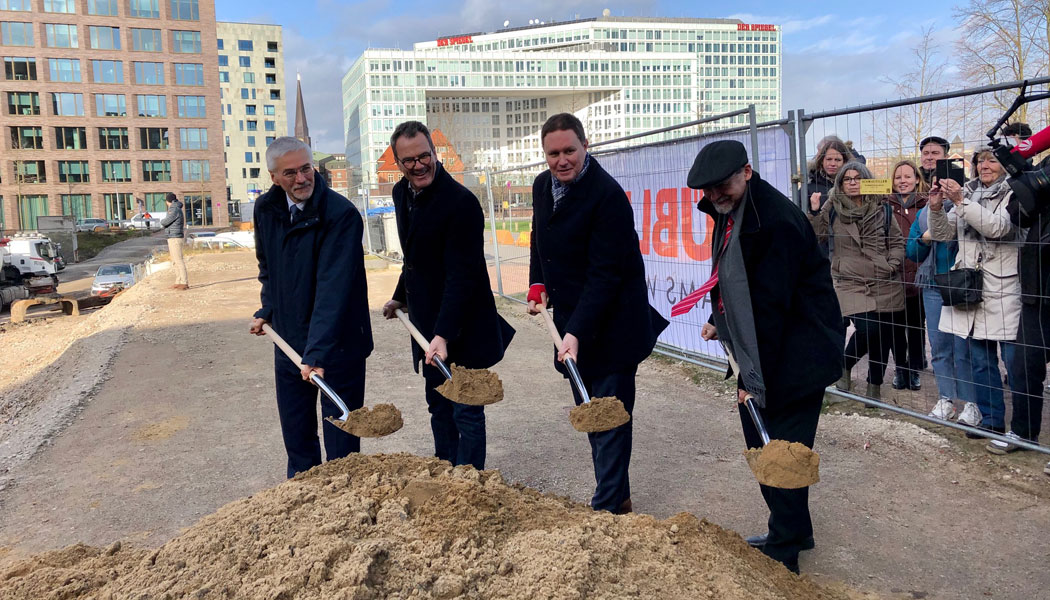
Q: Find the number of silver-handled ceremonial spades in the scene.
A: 4